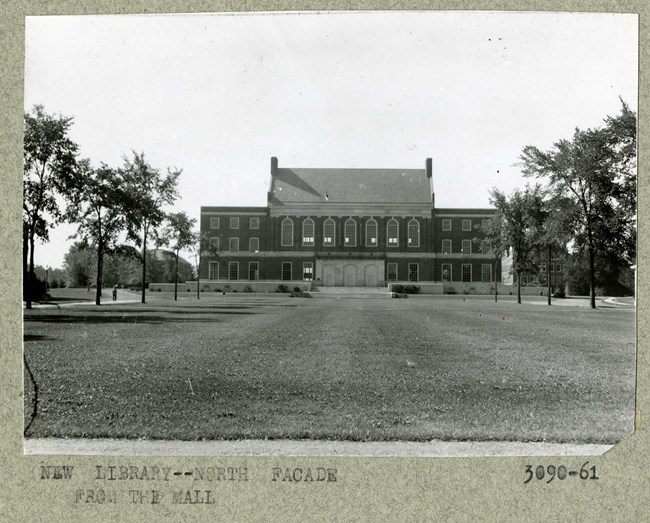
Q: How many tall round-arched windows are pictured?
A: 7